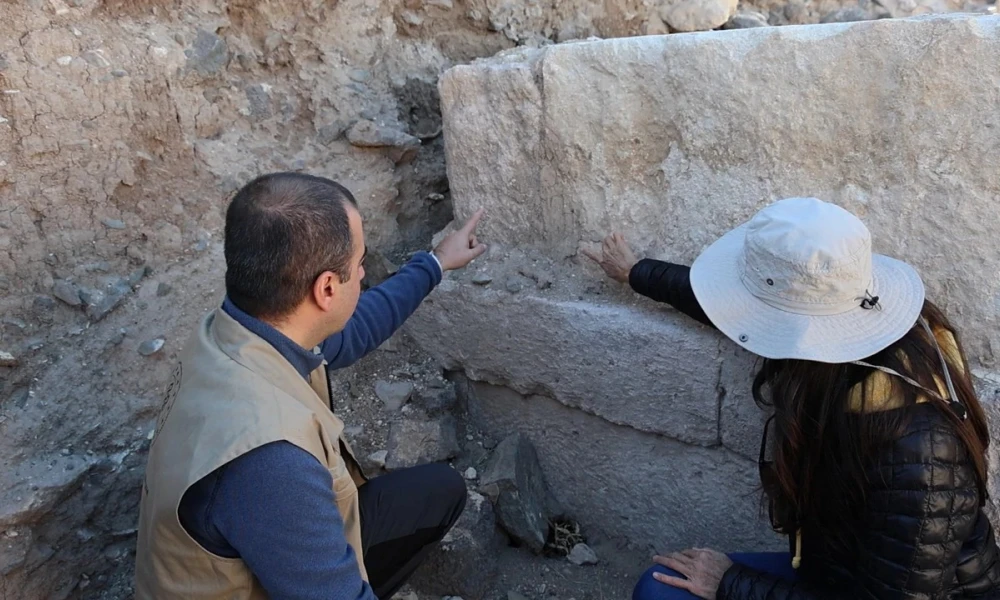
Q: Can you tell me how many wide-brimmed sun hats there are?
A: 1